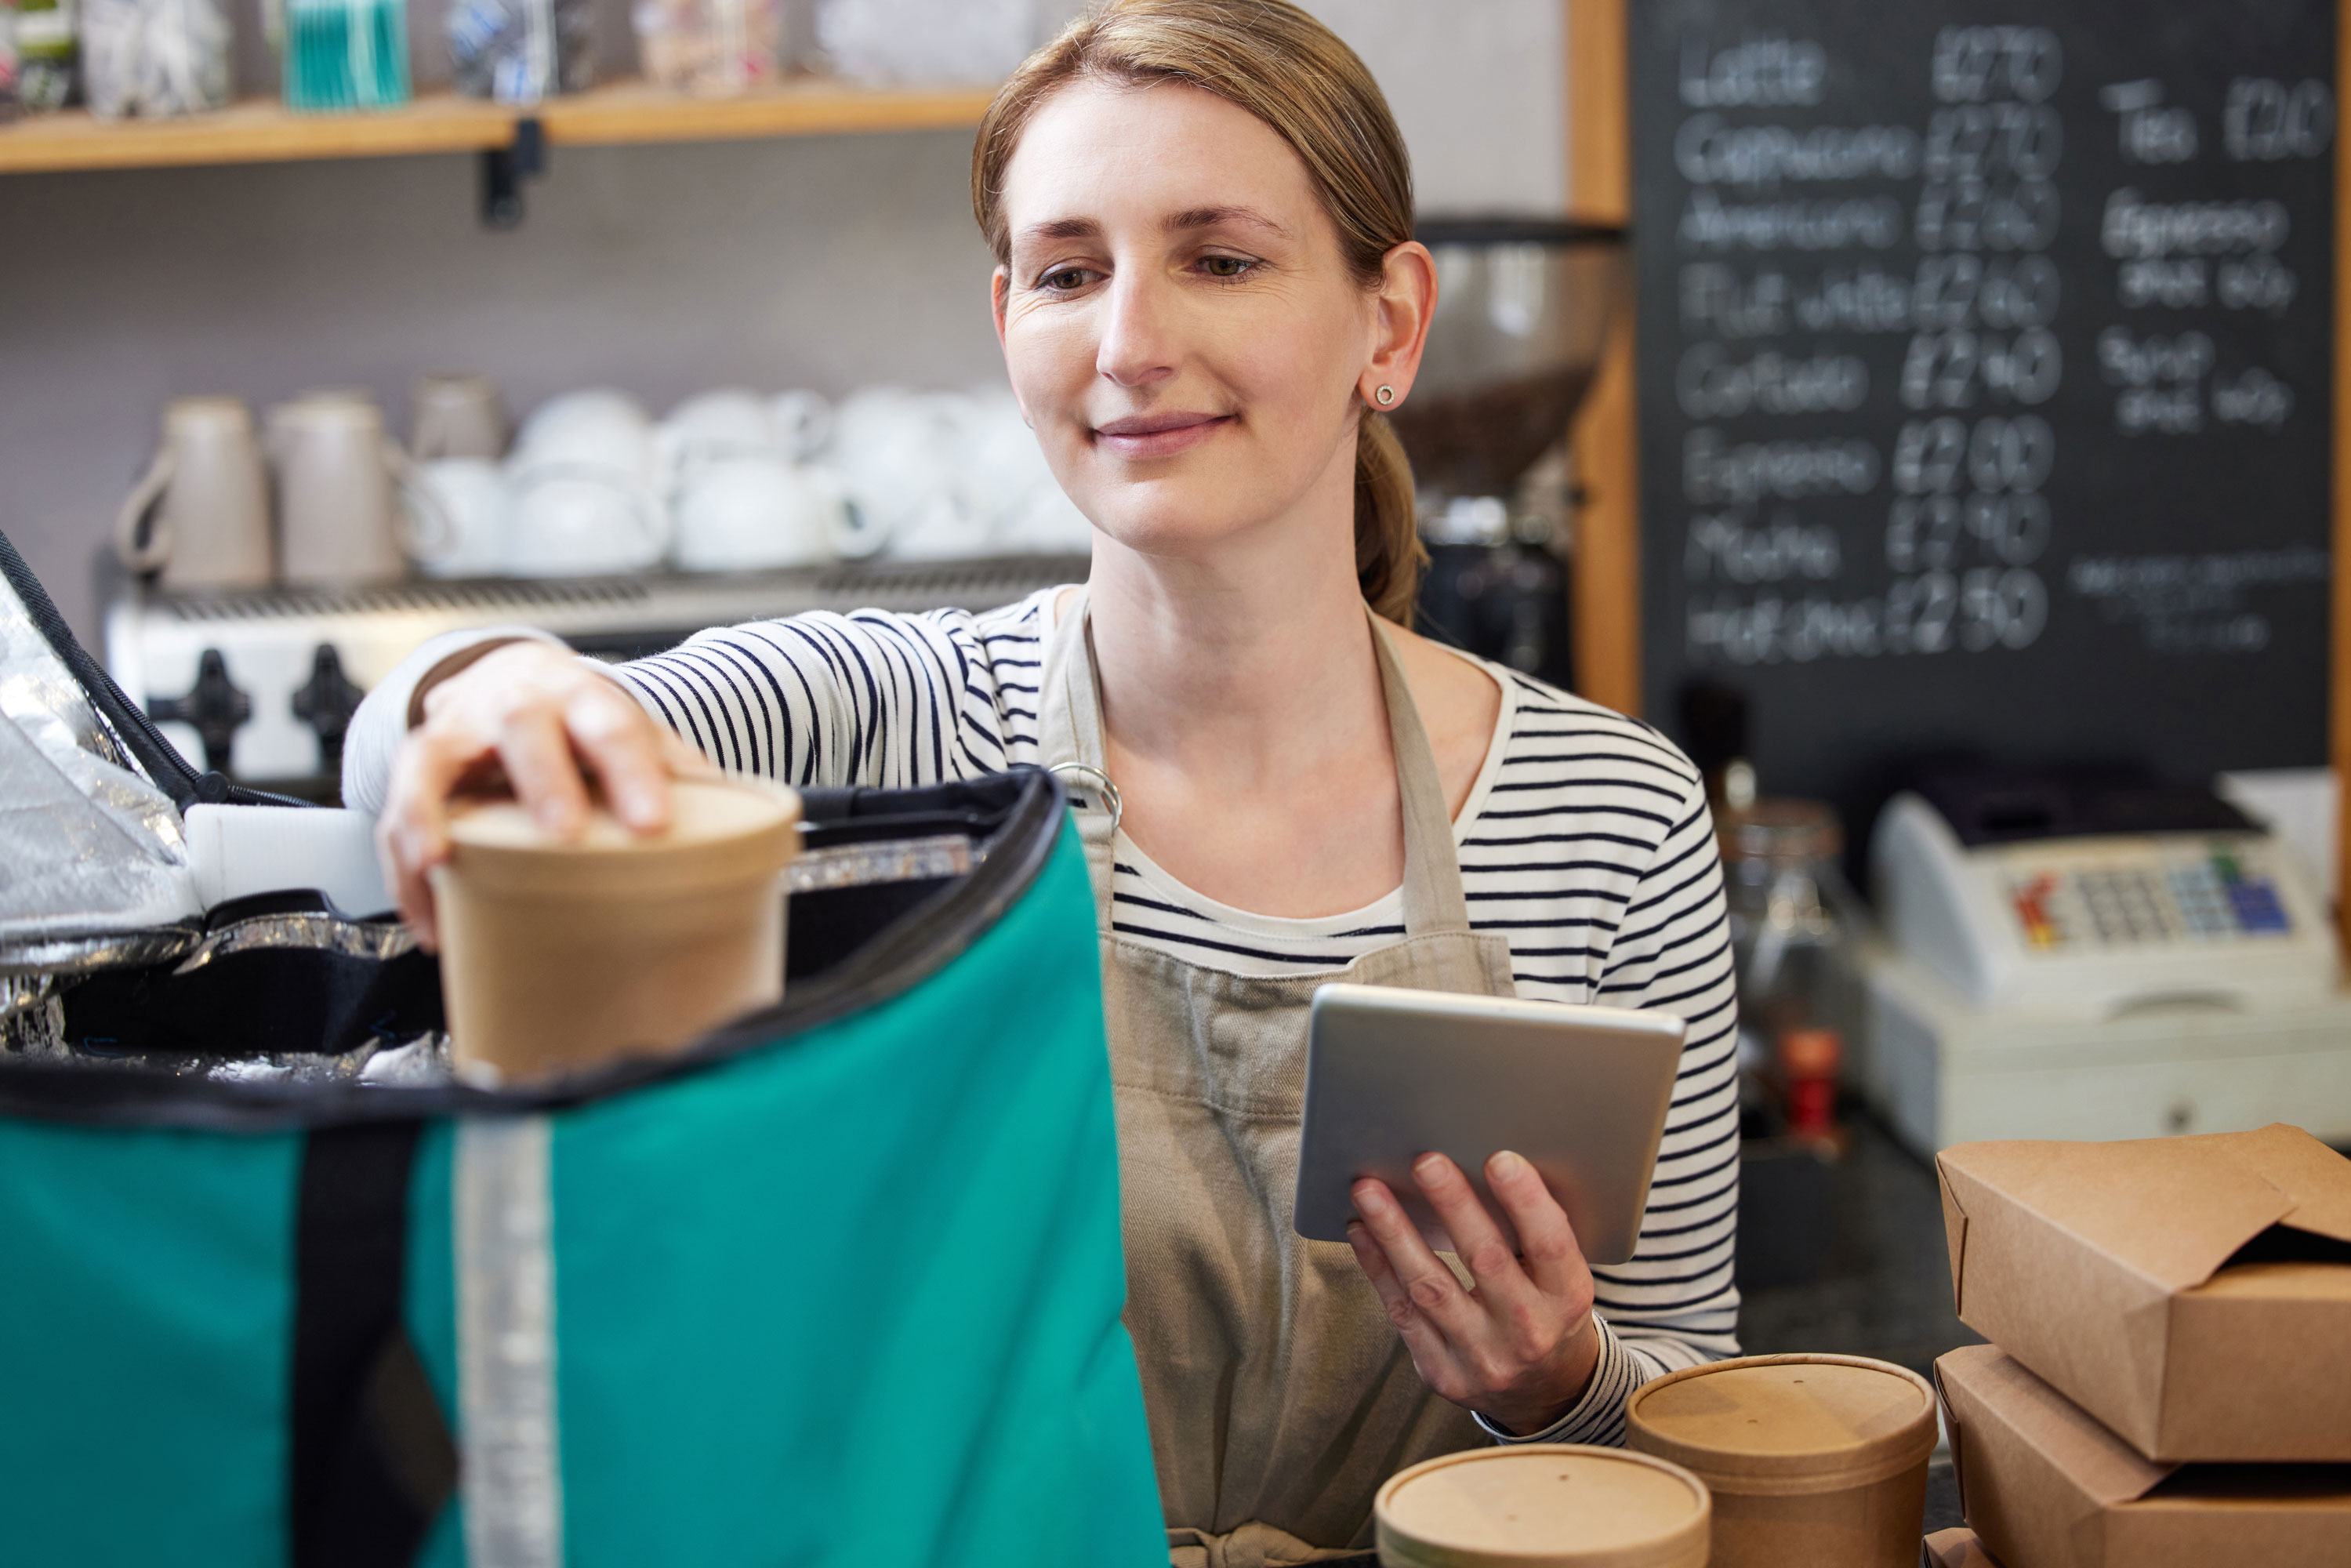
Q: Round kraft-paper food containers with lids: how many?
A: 3